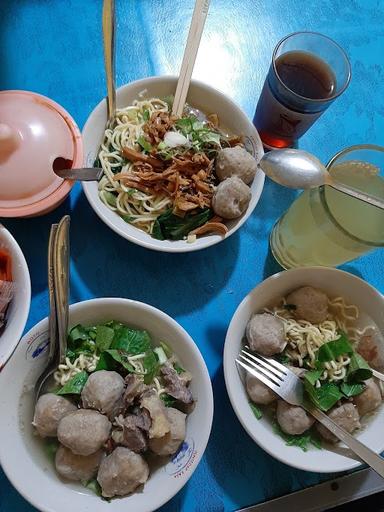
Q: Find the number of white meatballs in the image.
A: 14